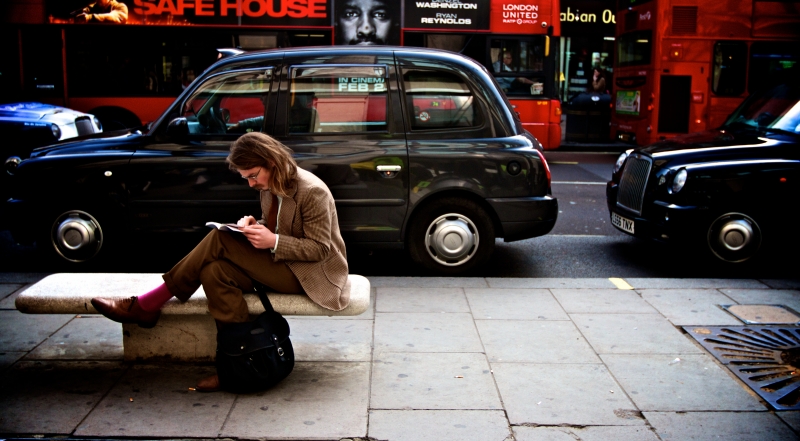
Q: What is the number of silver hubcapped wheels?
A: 3